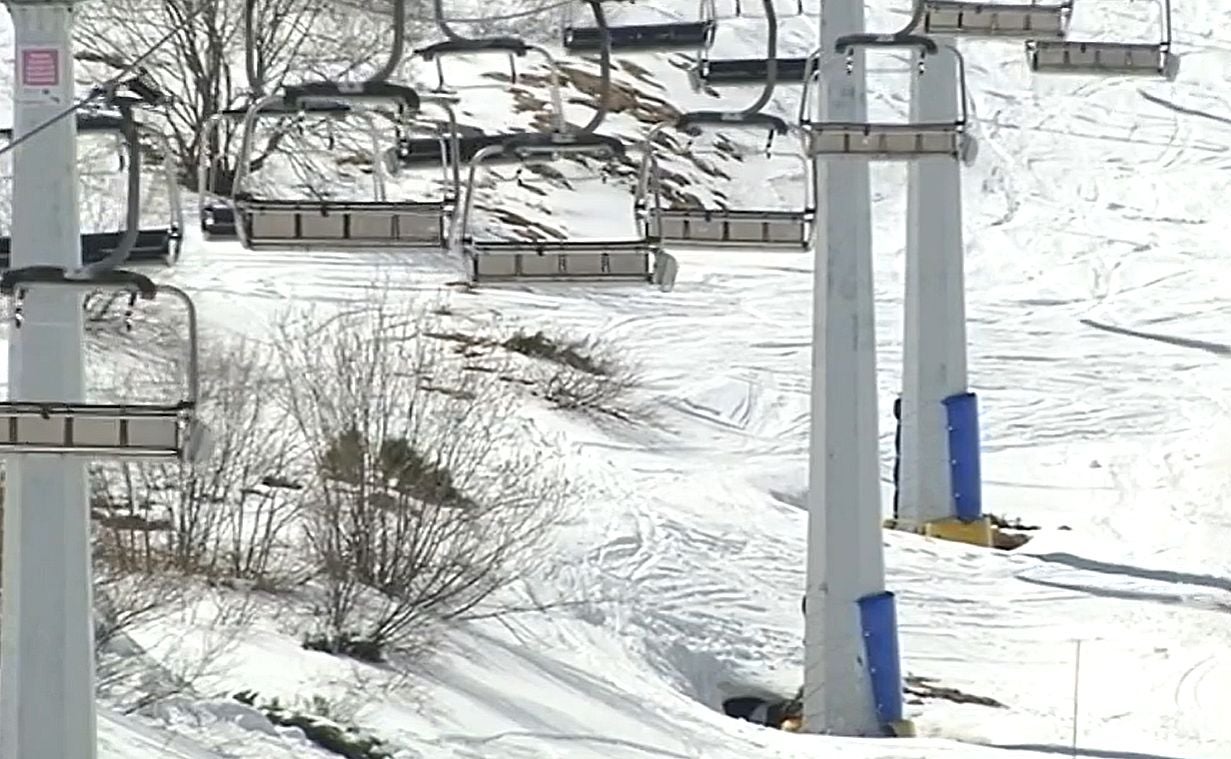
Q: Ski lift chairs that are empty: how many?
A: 12